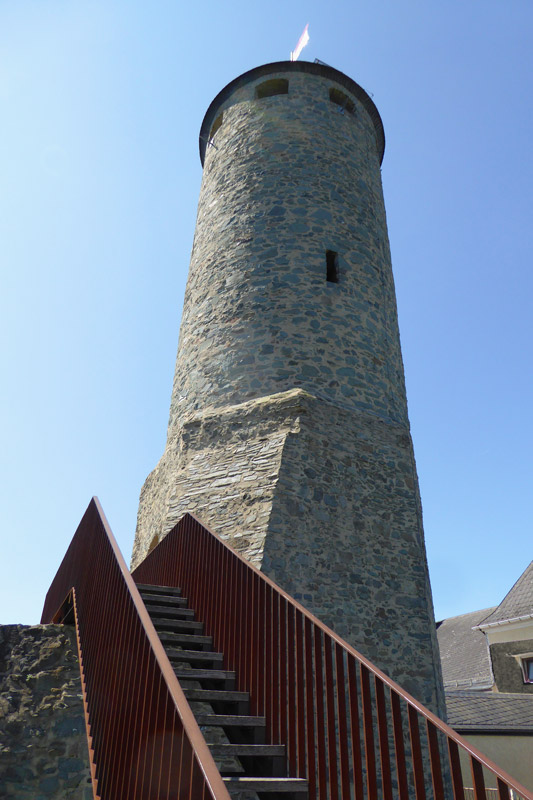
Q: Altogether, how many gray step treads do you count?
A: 11